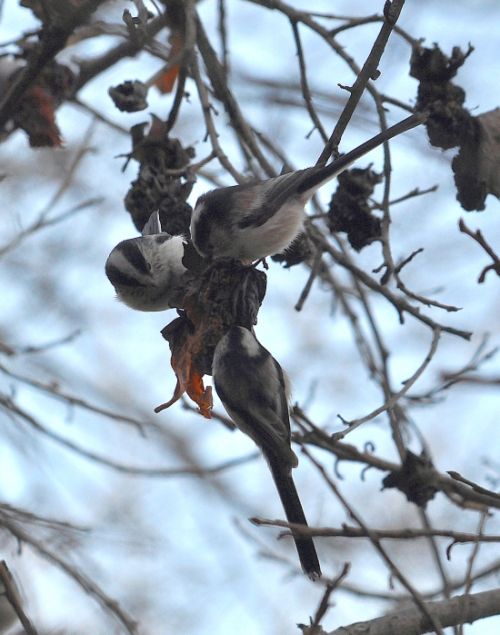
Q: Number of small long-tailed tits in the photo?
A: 3